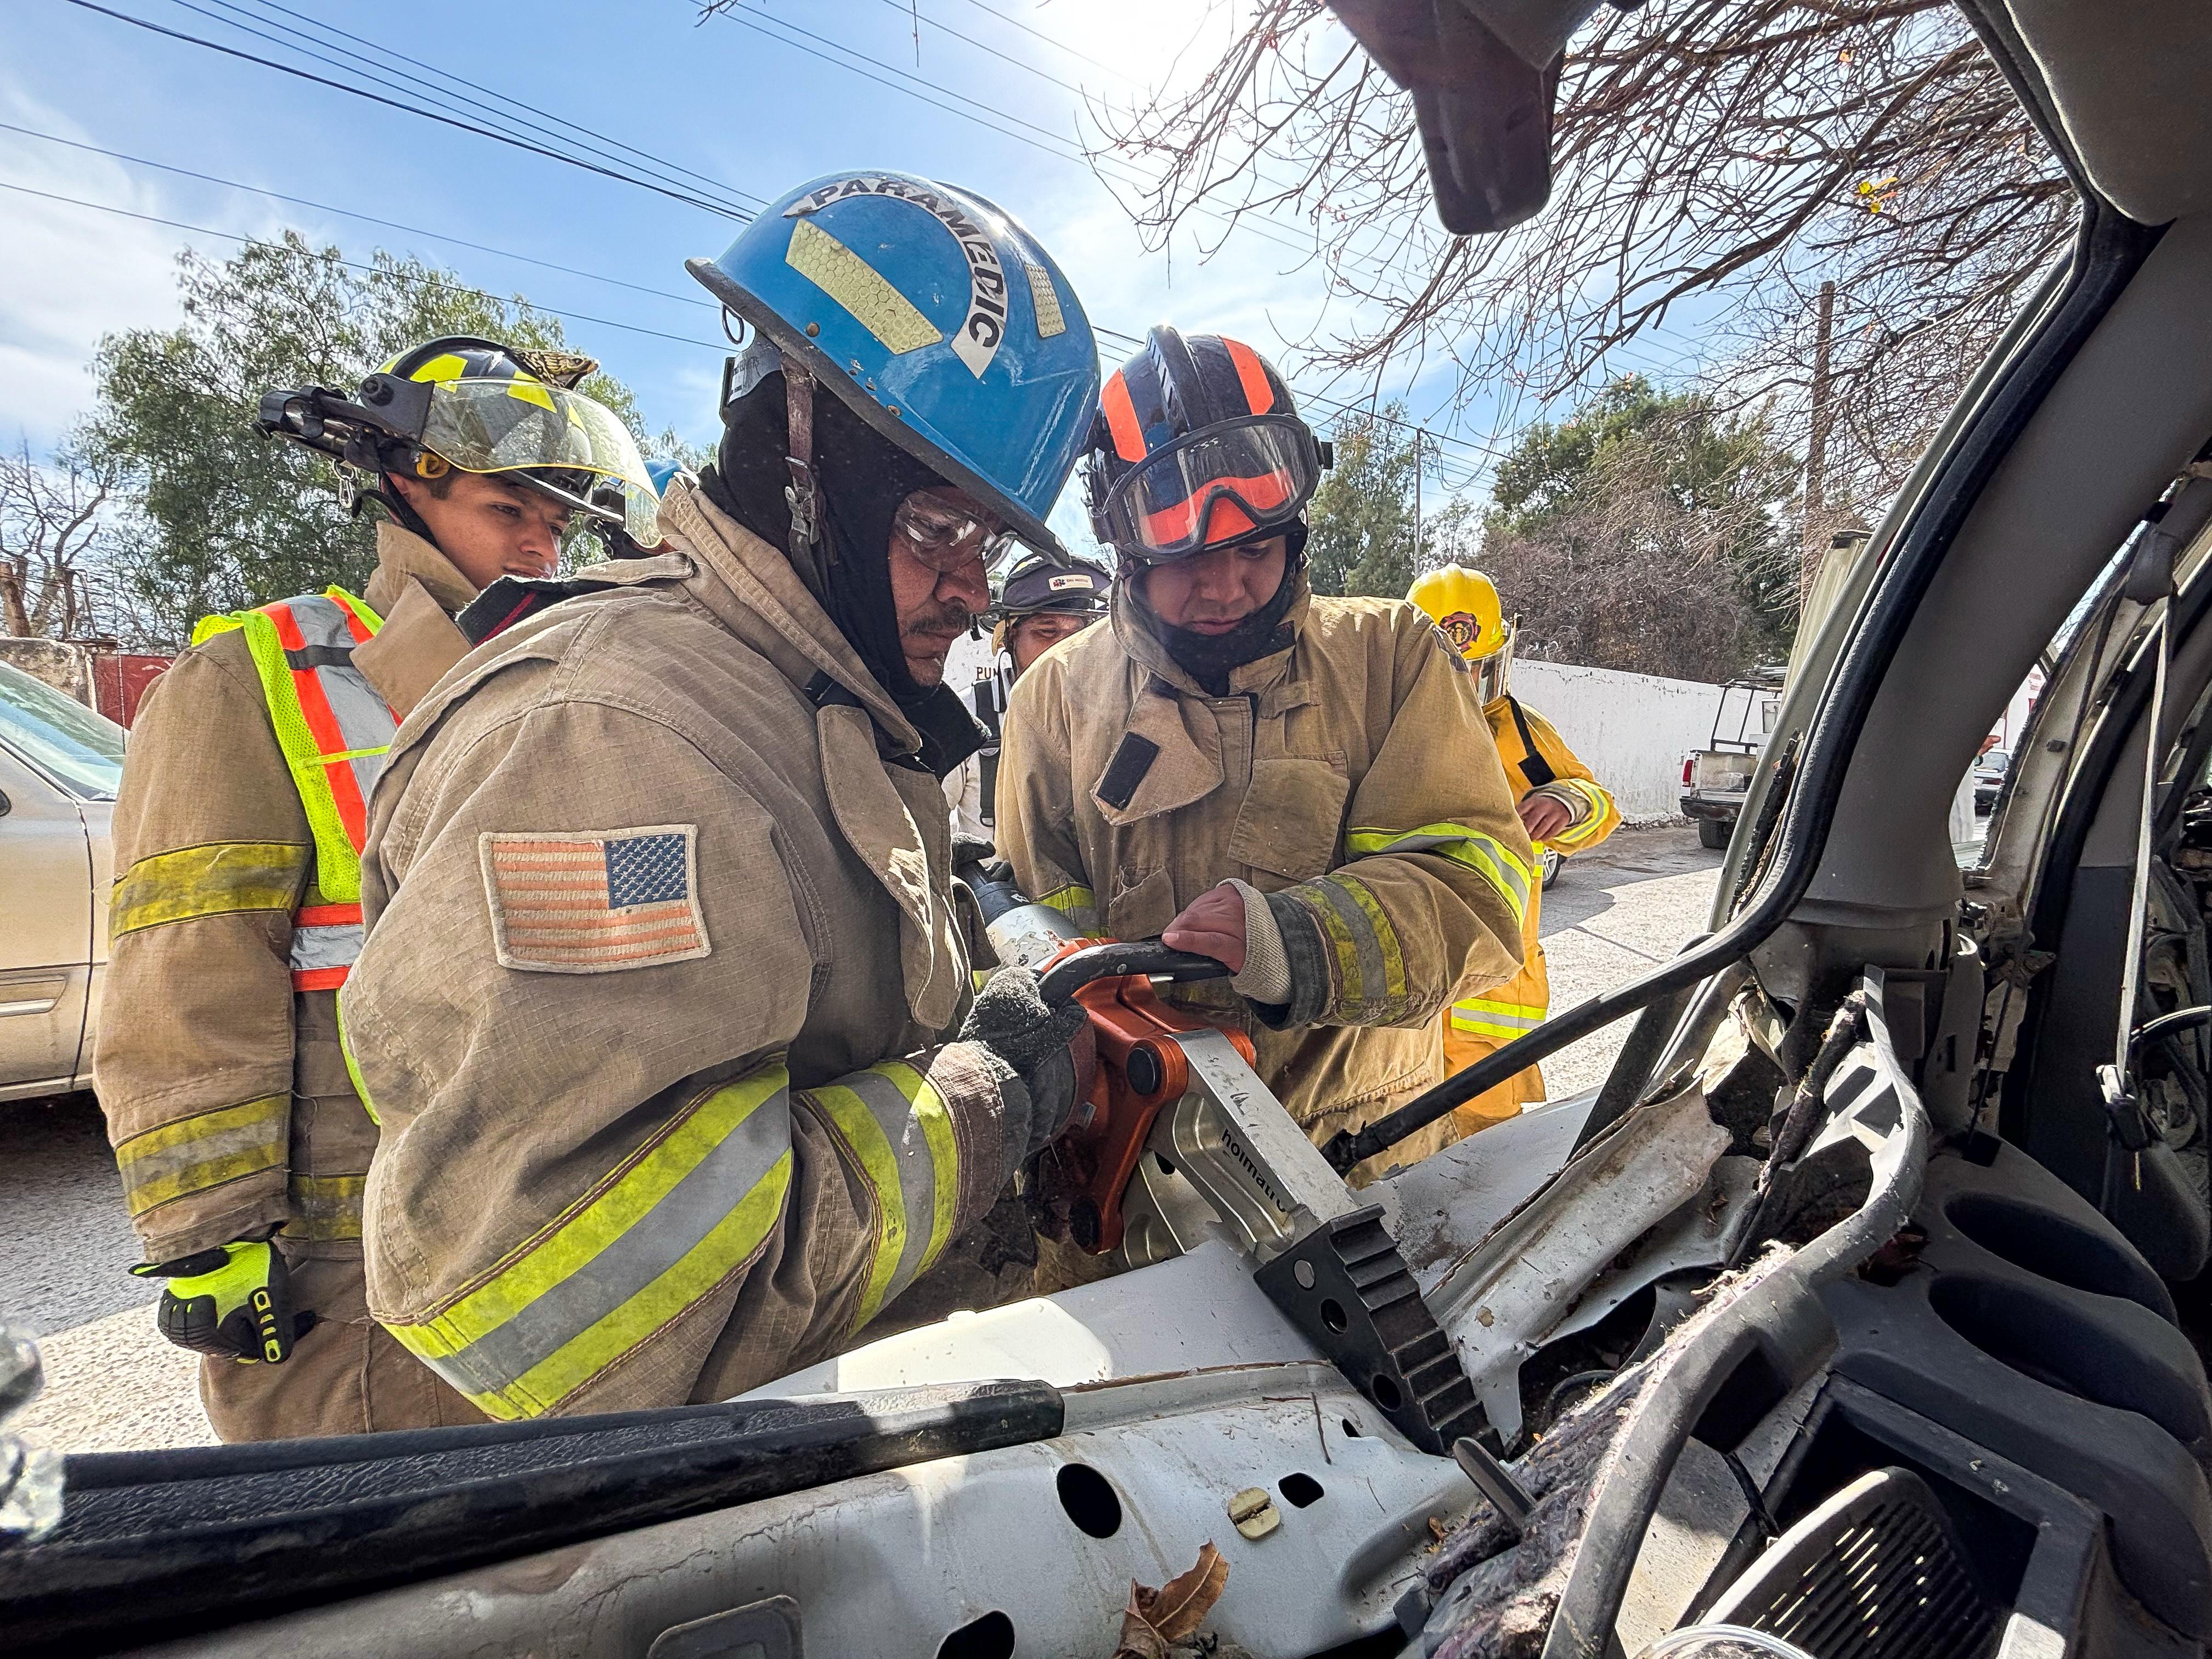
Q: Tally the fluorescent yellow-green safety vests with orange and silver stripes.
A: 1